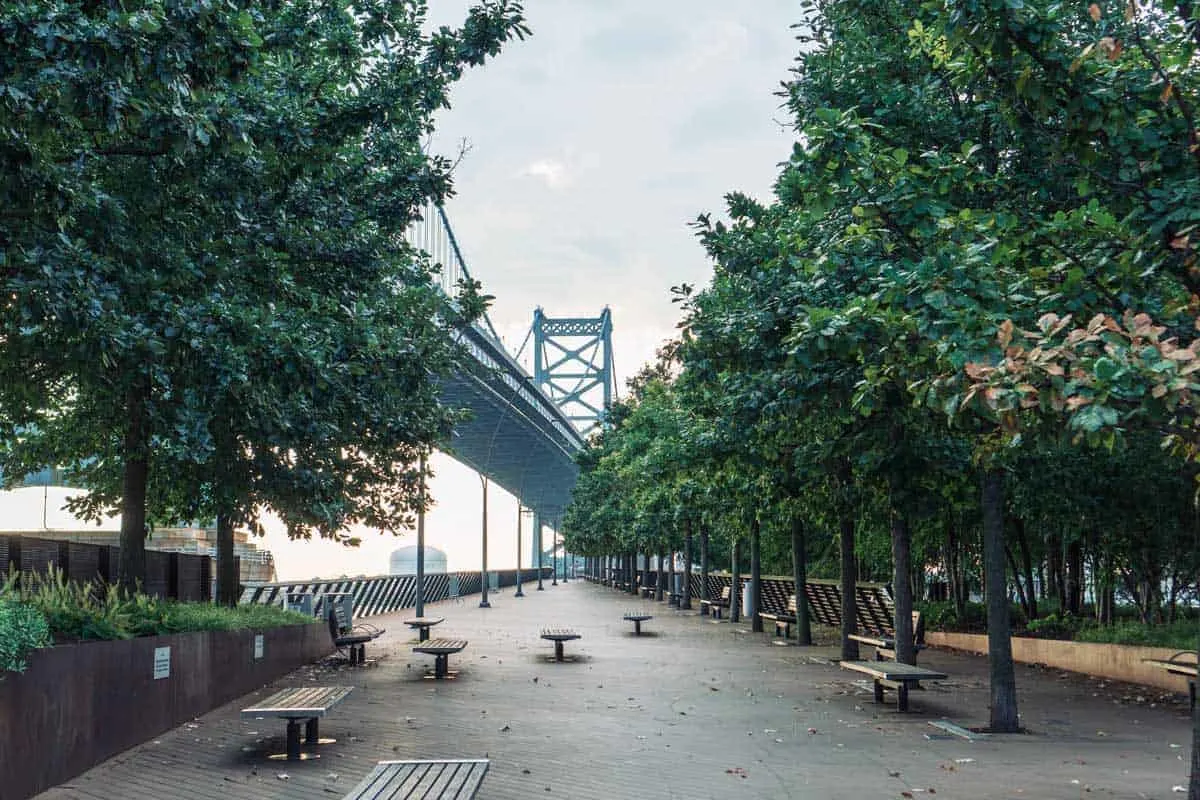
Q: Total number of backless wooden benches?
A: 7